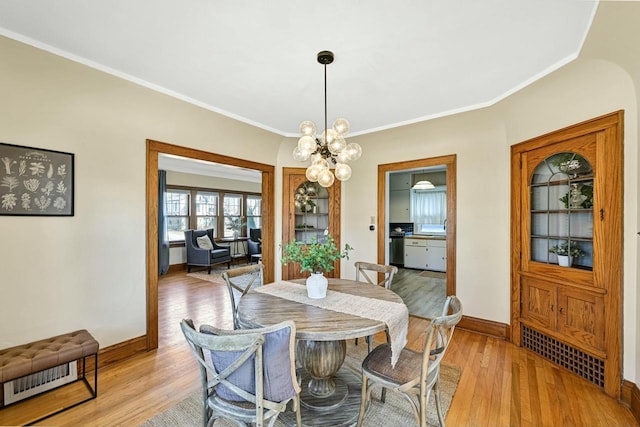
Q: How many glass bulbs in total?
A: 13